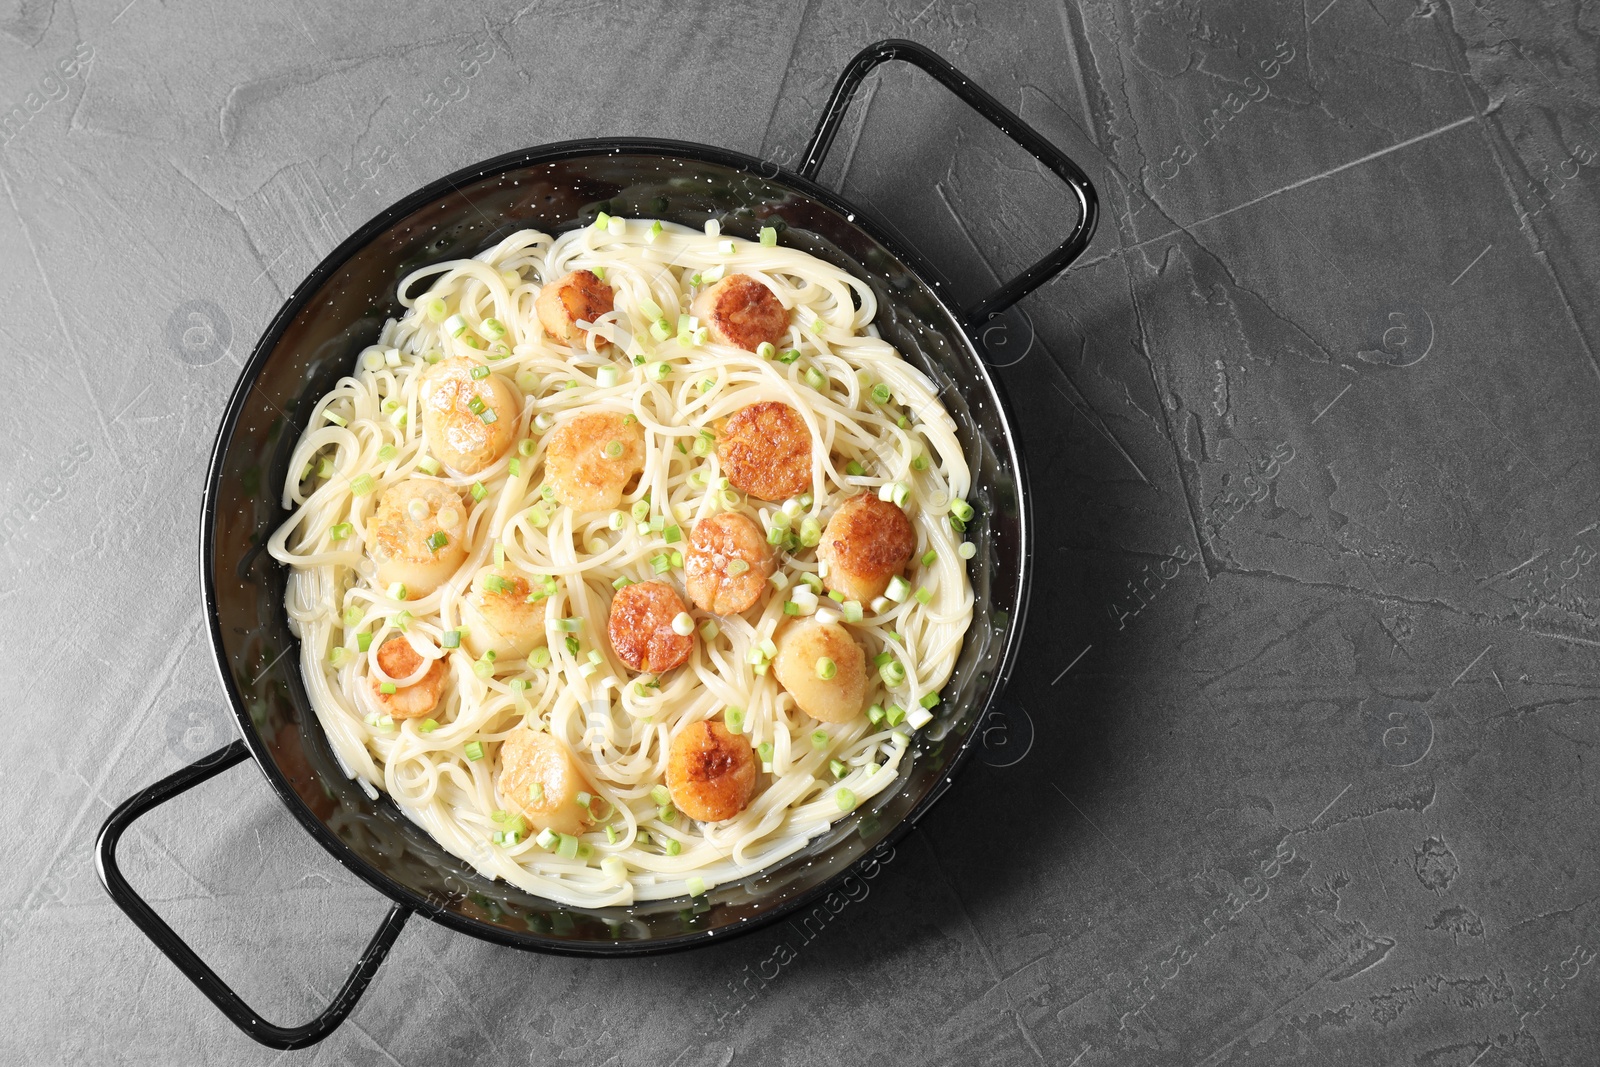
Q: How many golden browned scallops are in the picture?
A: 14